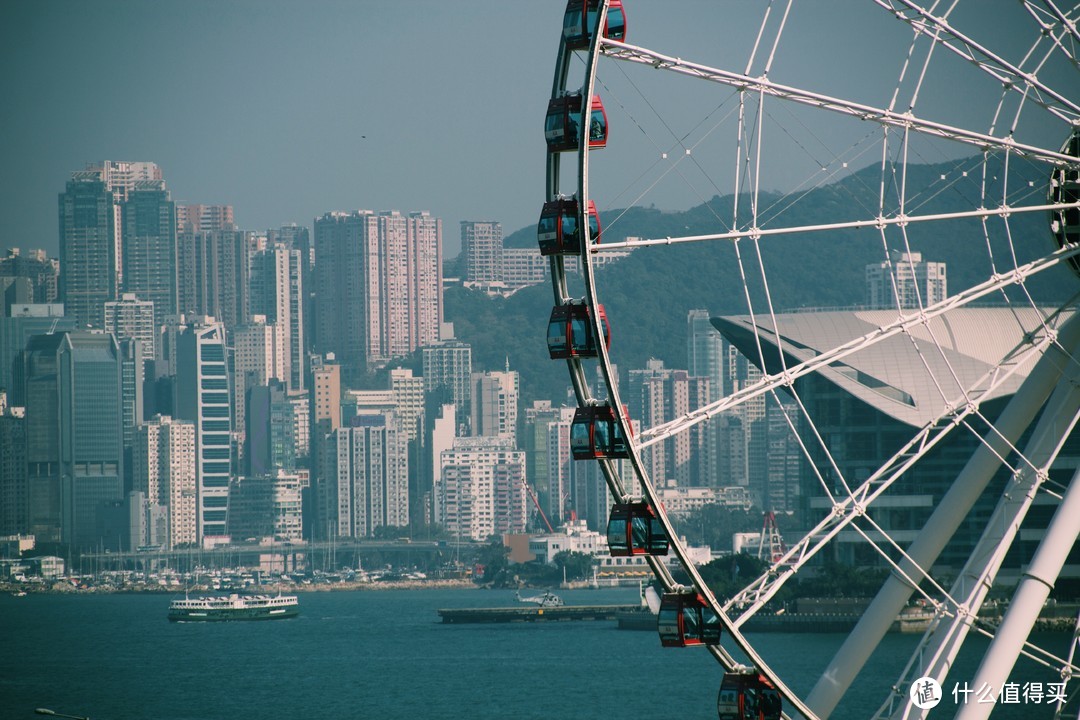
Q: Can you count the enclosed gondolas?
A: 8